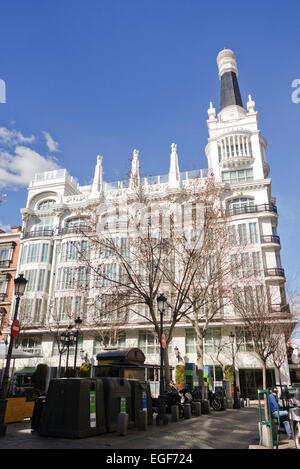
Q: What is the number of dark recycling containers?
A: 3